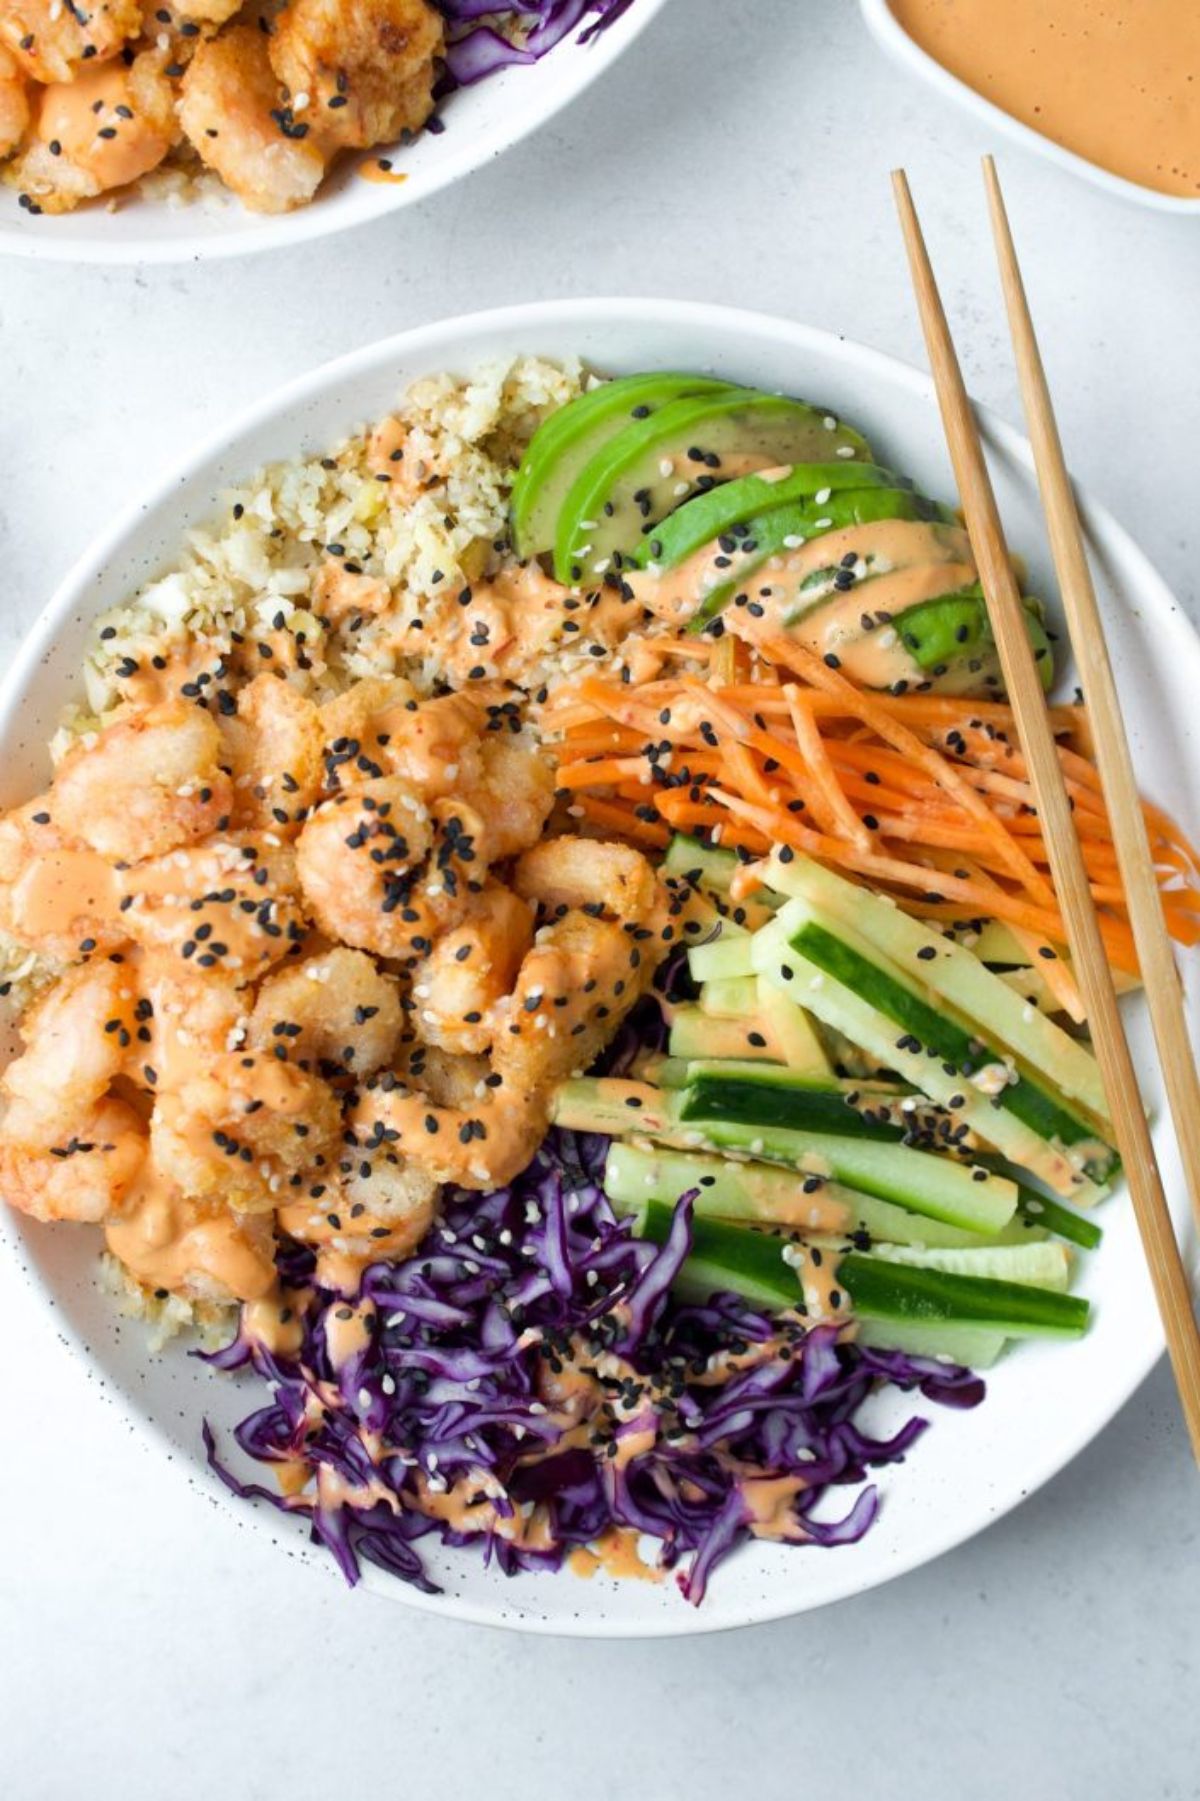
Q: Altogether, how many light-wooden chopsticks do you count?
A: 2